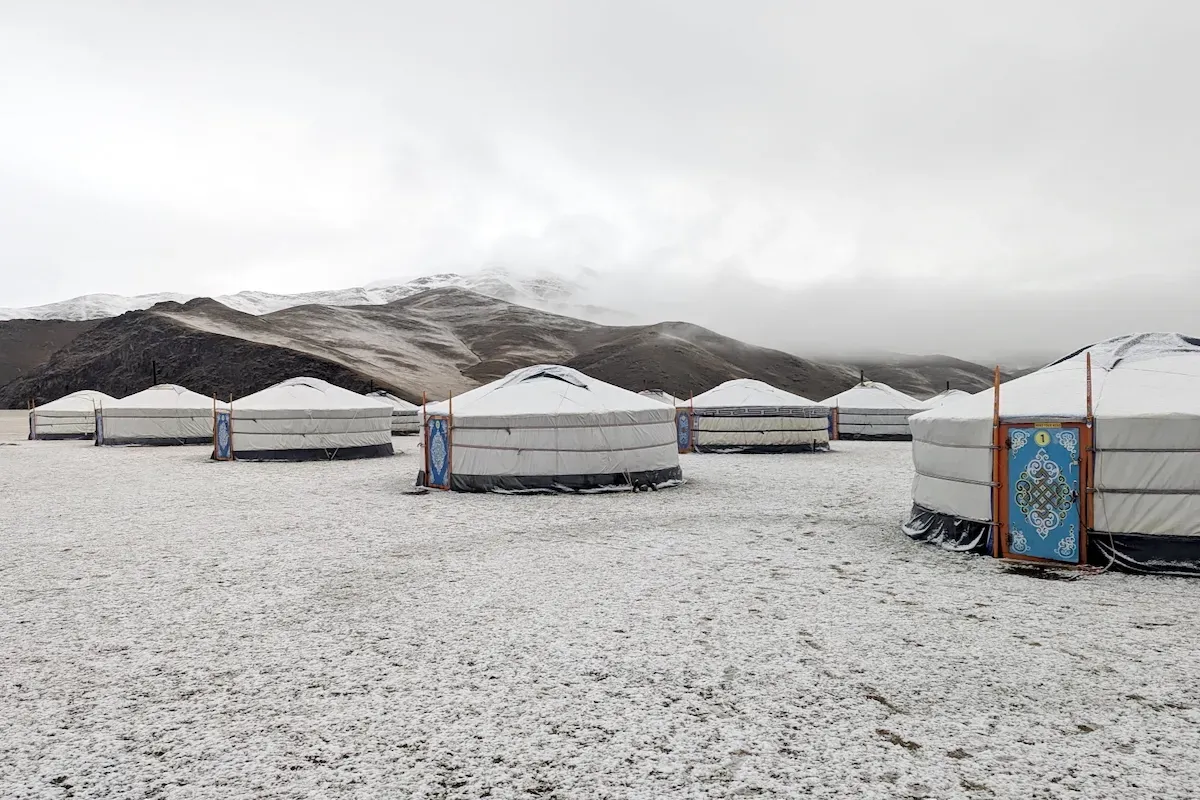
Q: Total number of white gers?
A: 10